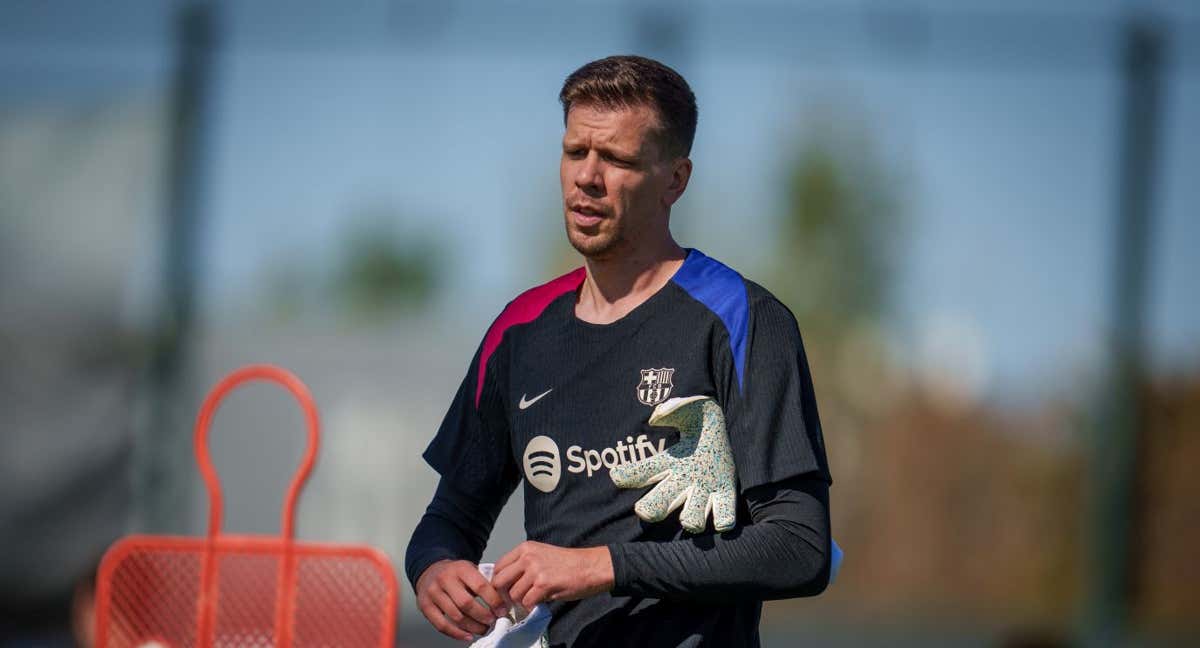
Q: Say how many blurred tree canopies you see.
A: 2